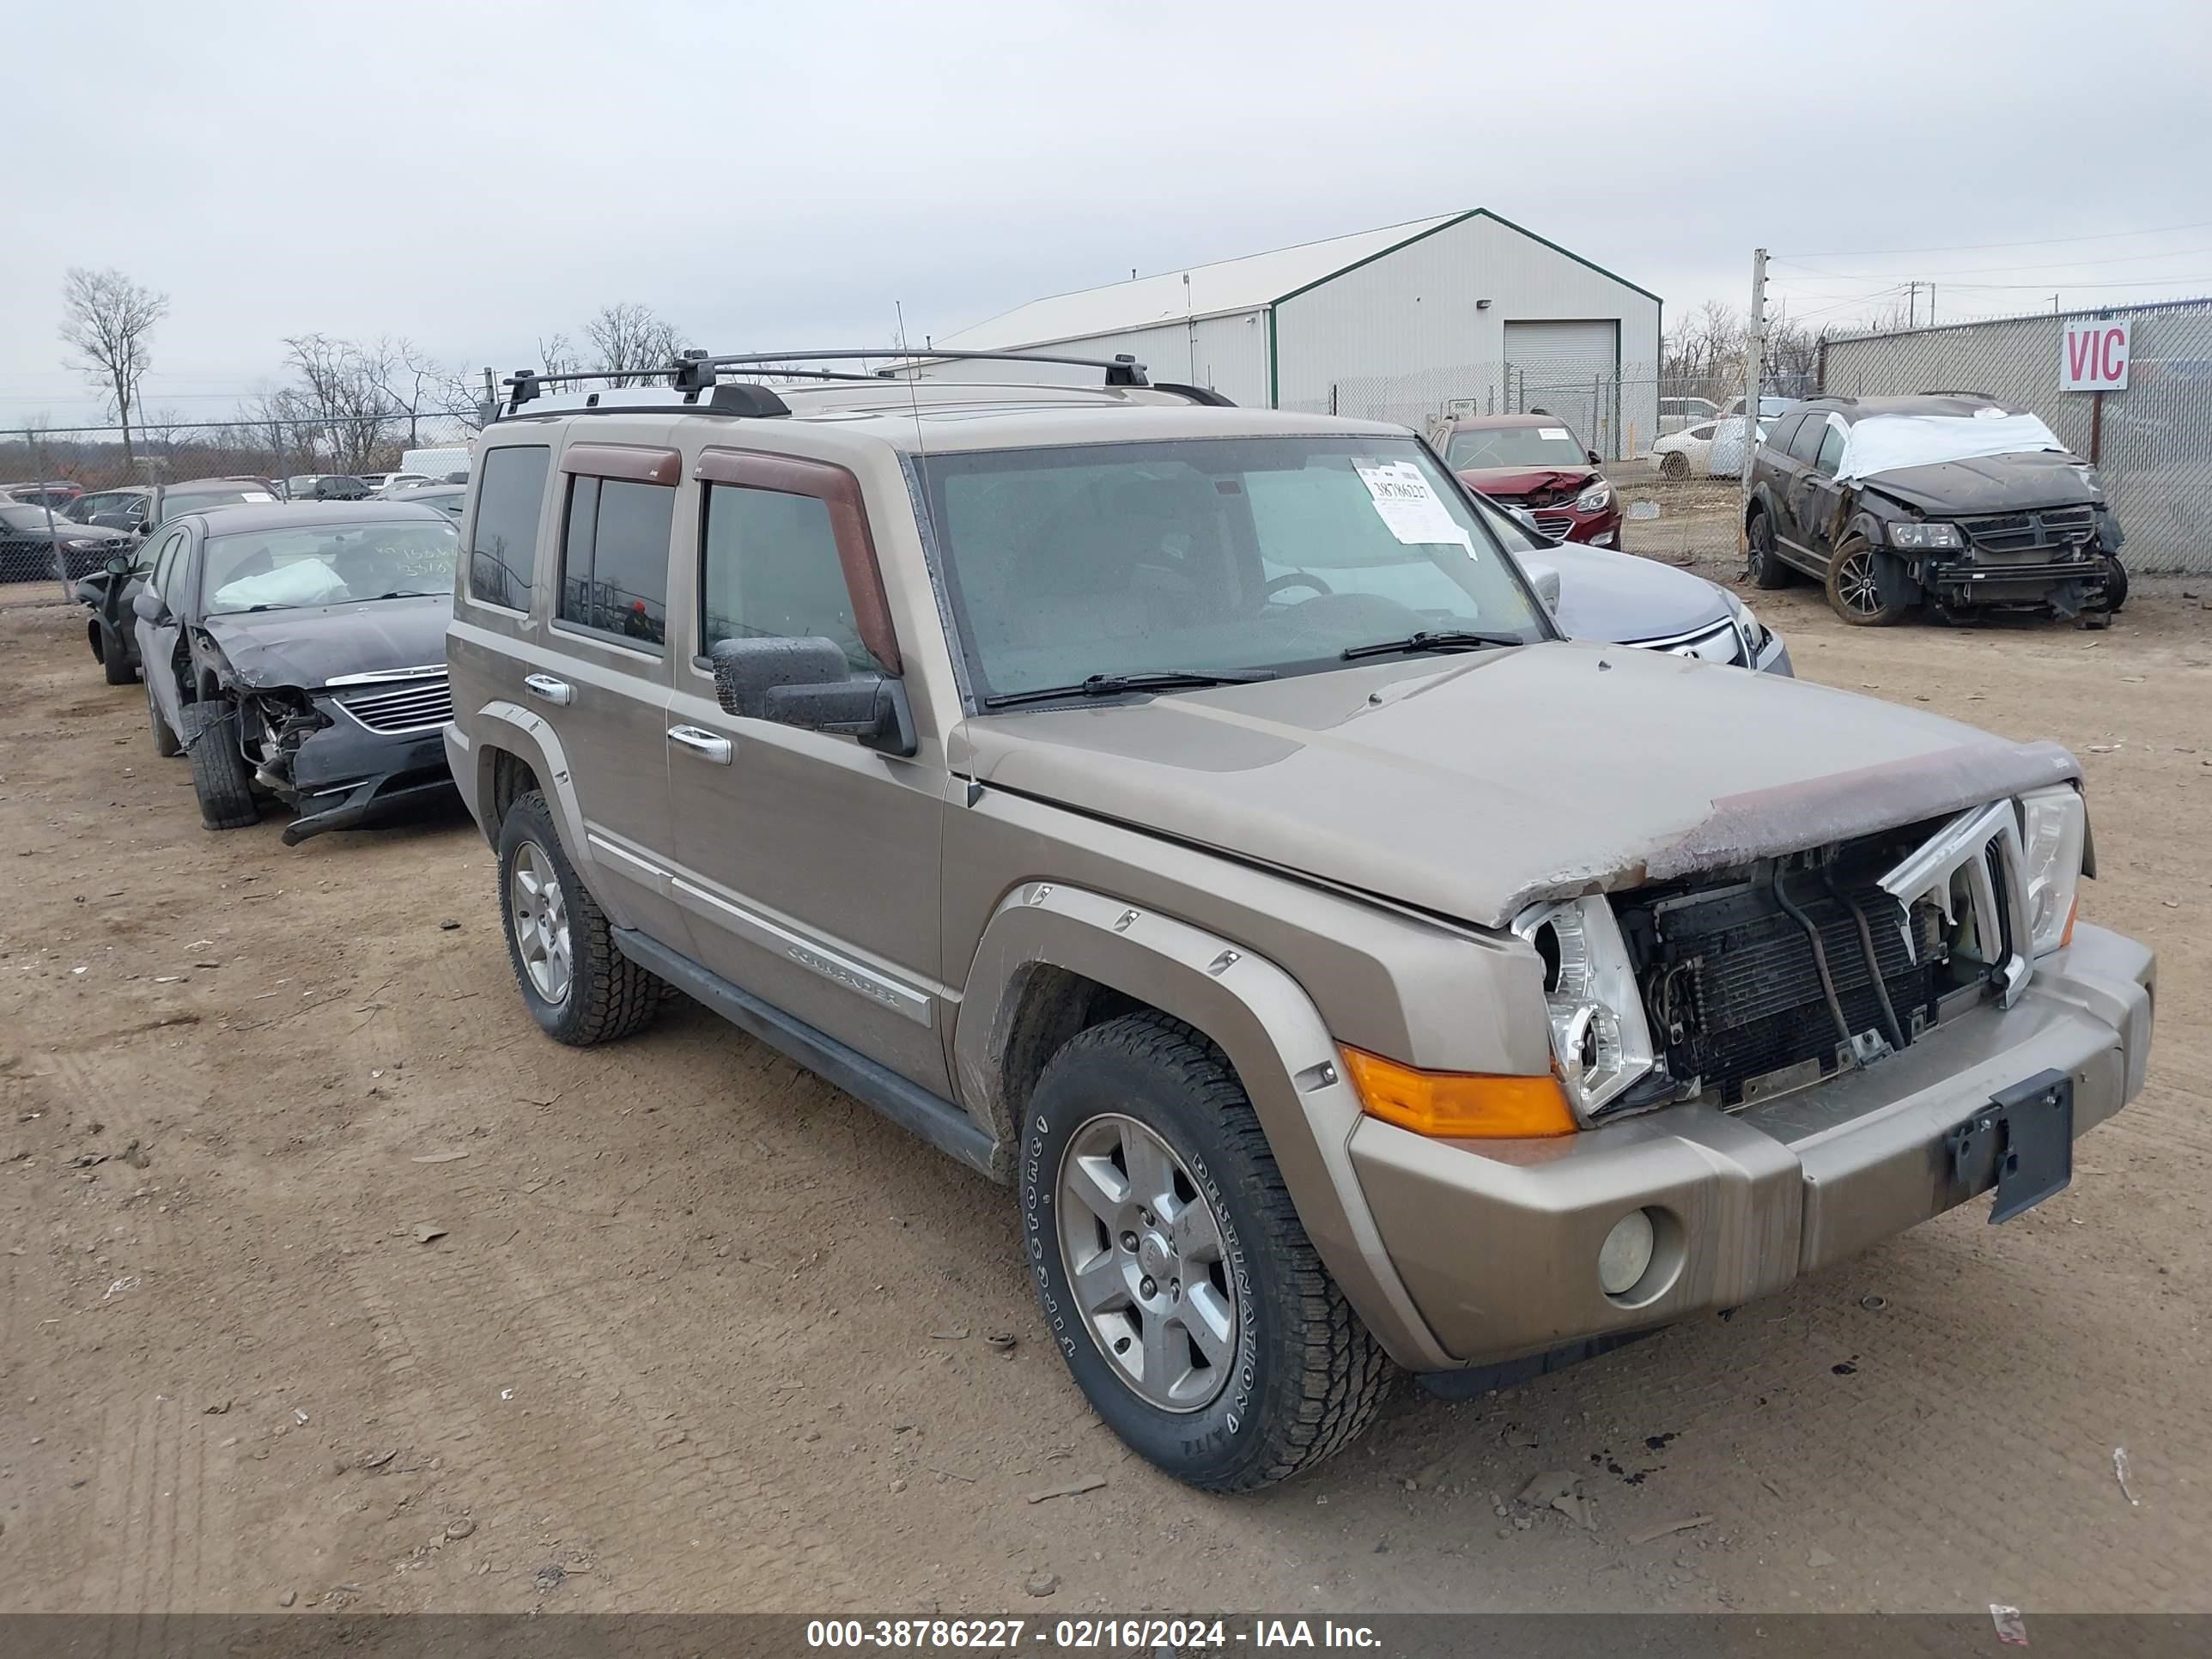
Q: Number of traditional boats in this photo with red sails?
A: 0